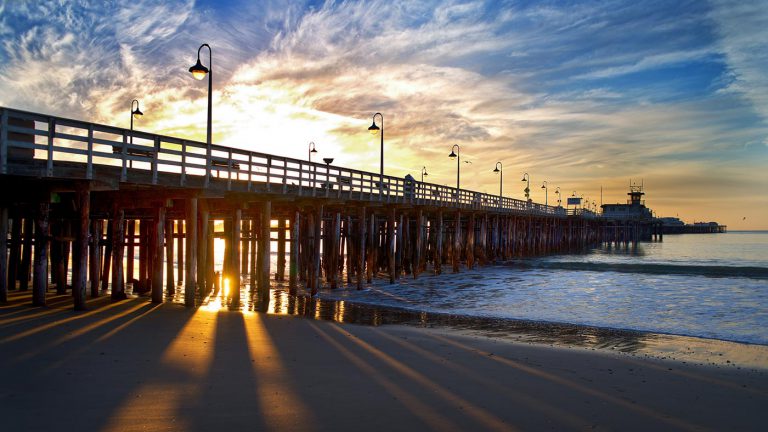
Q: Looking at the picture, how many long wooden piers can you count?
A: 1